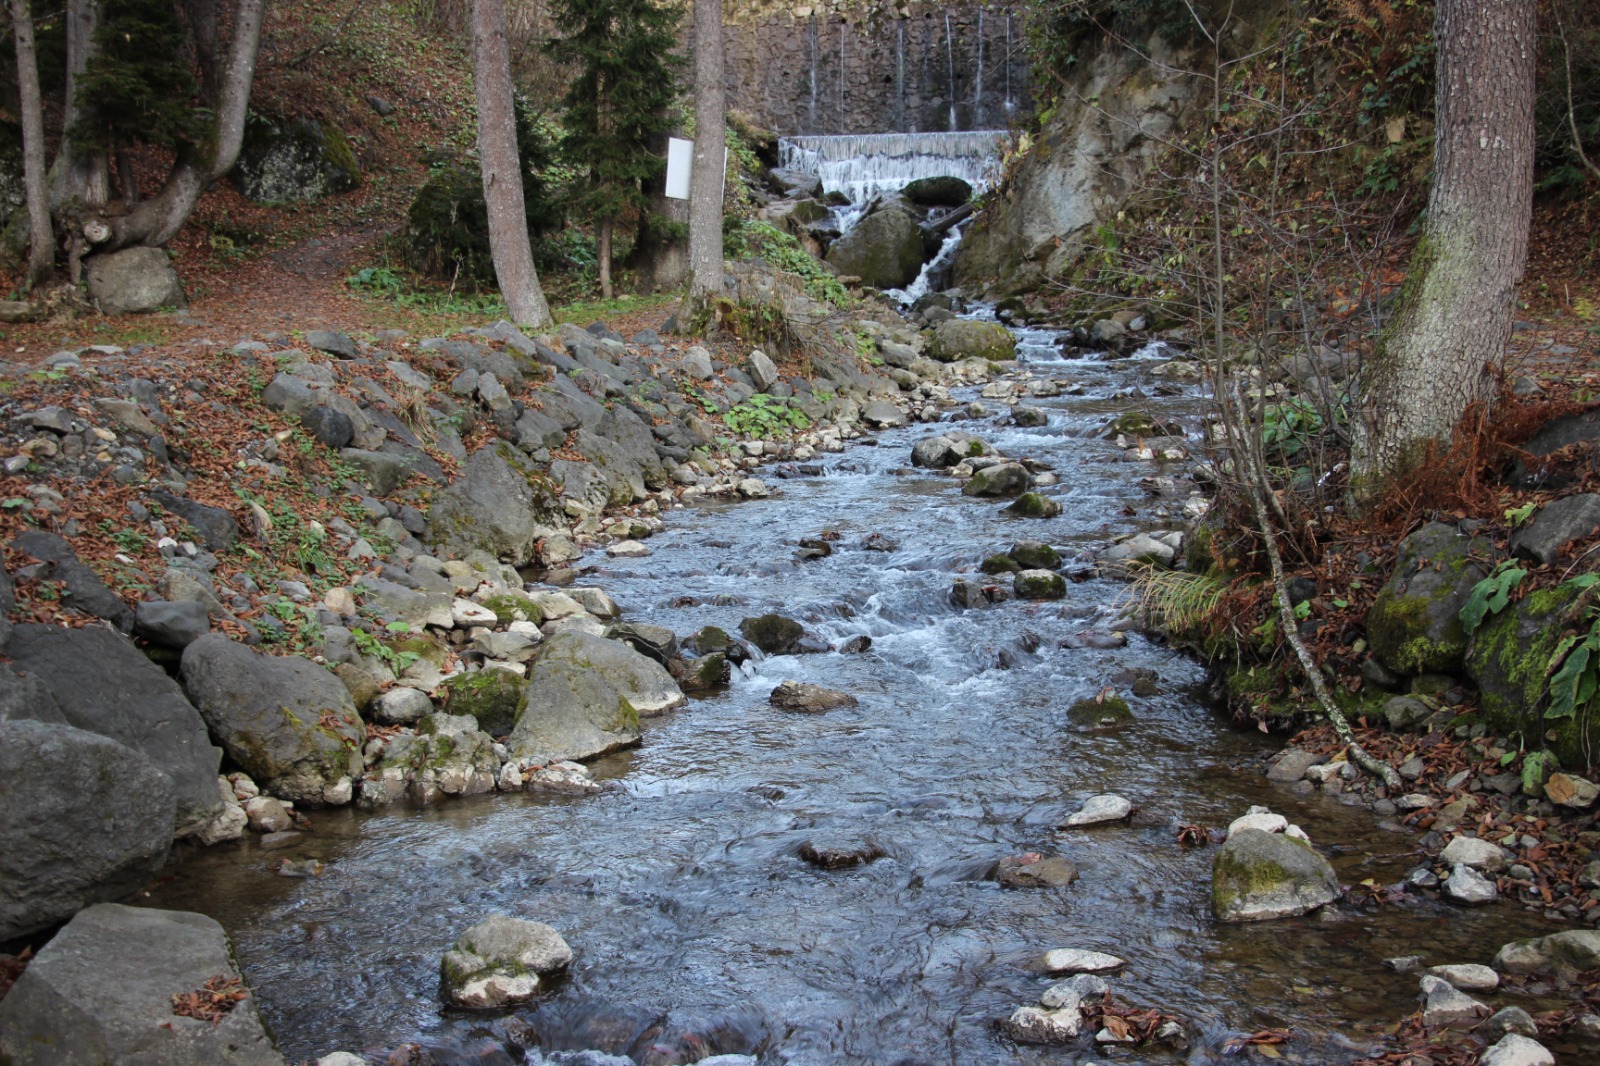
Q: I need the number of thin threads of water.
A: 6